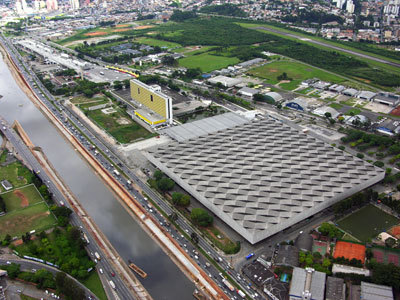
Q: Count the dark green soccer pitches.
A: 1